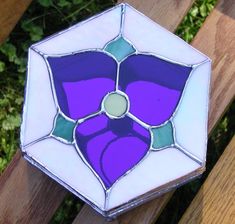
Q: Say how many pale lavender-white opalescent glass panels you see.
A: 6